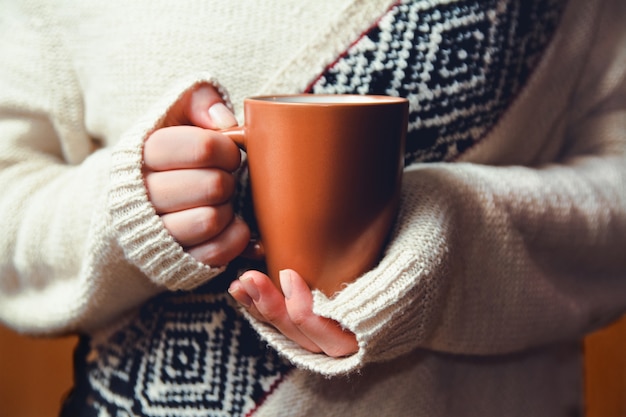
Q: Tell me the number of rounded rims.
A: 1